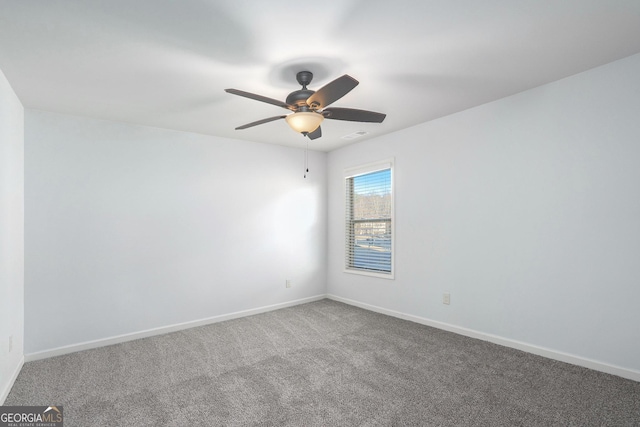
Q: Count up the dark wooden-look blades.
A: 5